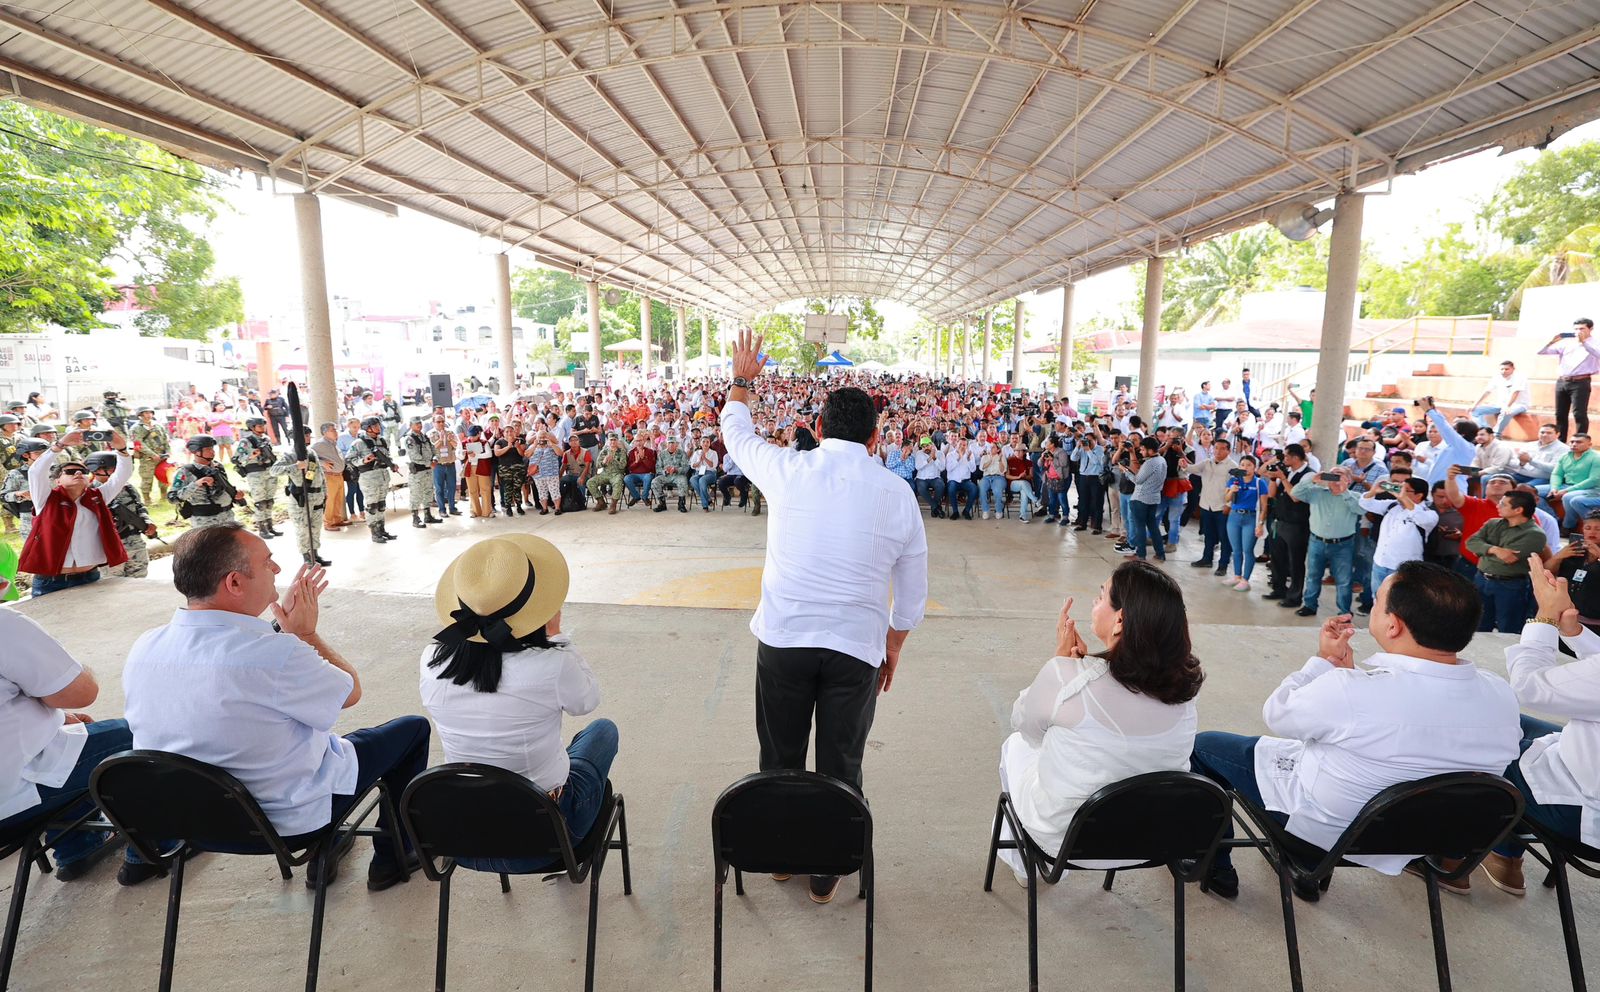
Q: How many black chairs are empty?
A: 1